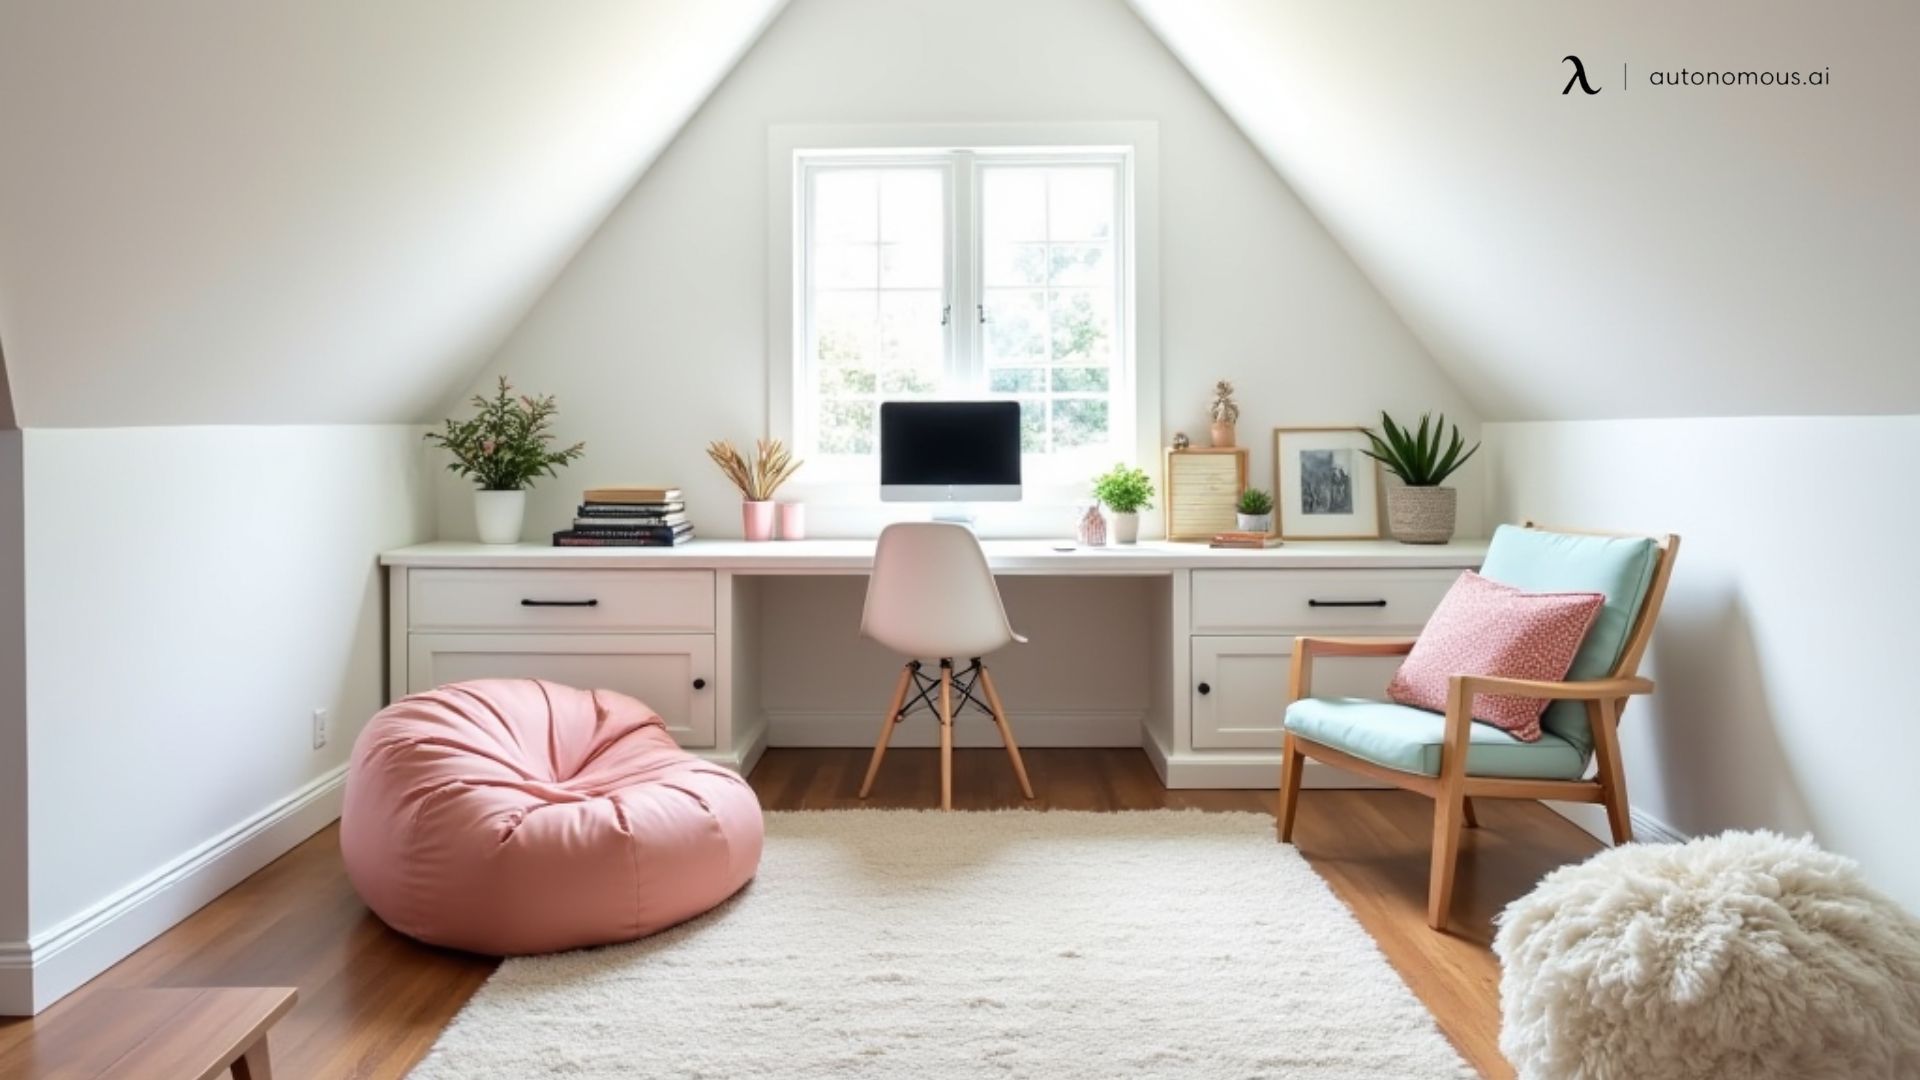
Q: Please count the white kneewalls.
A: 2